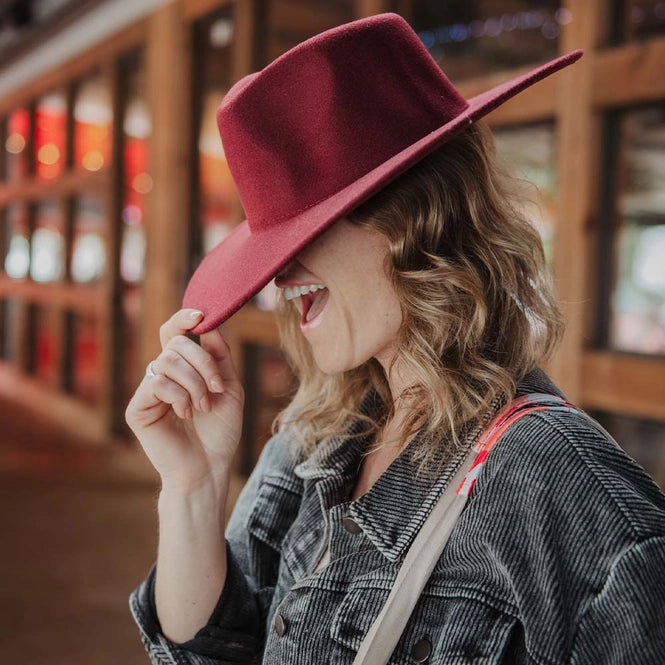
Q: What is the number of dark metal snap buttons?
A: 3